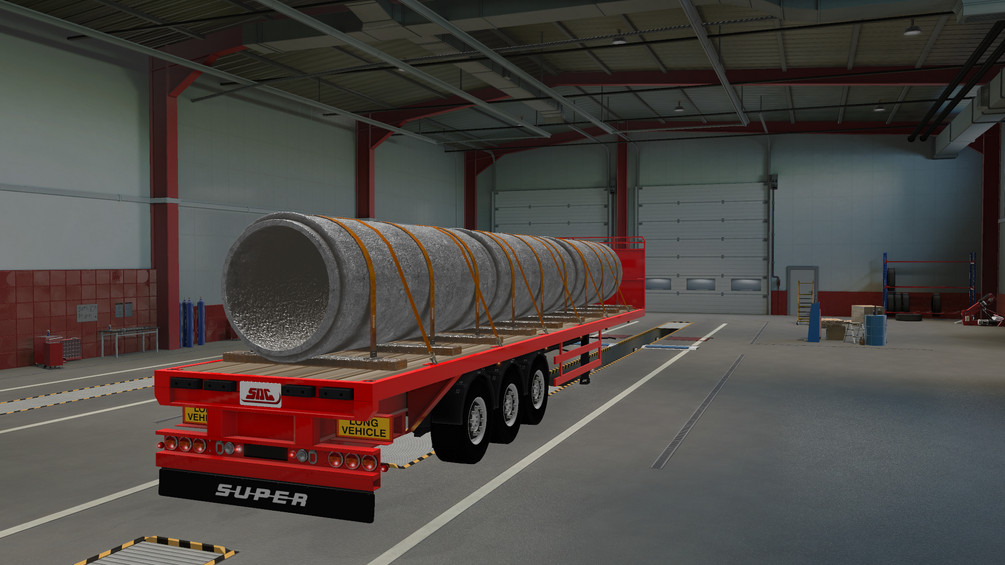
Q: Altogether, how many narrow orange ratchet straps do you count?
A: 15